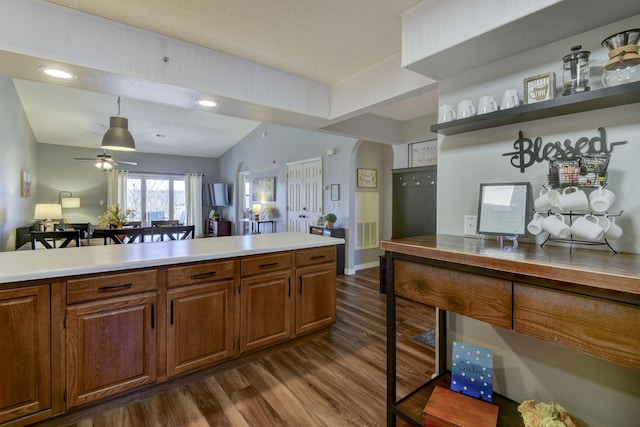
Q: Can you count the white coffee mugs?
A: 11